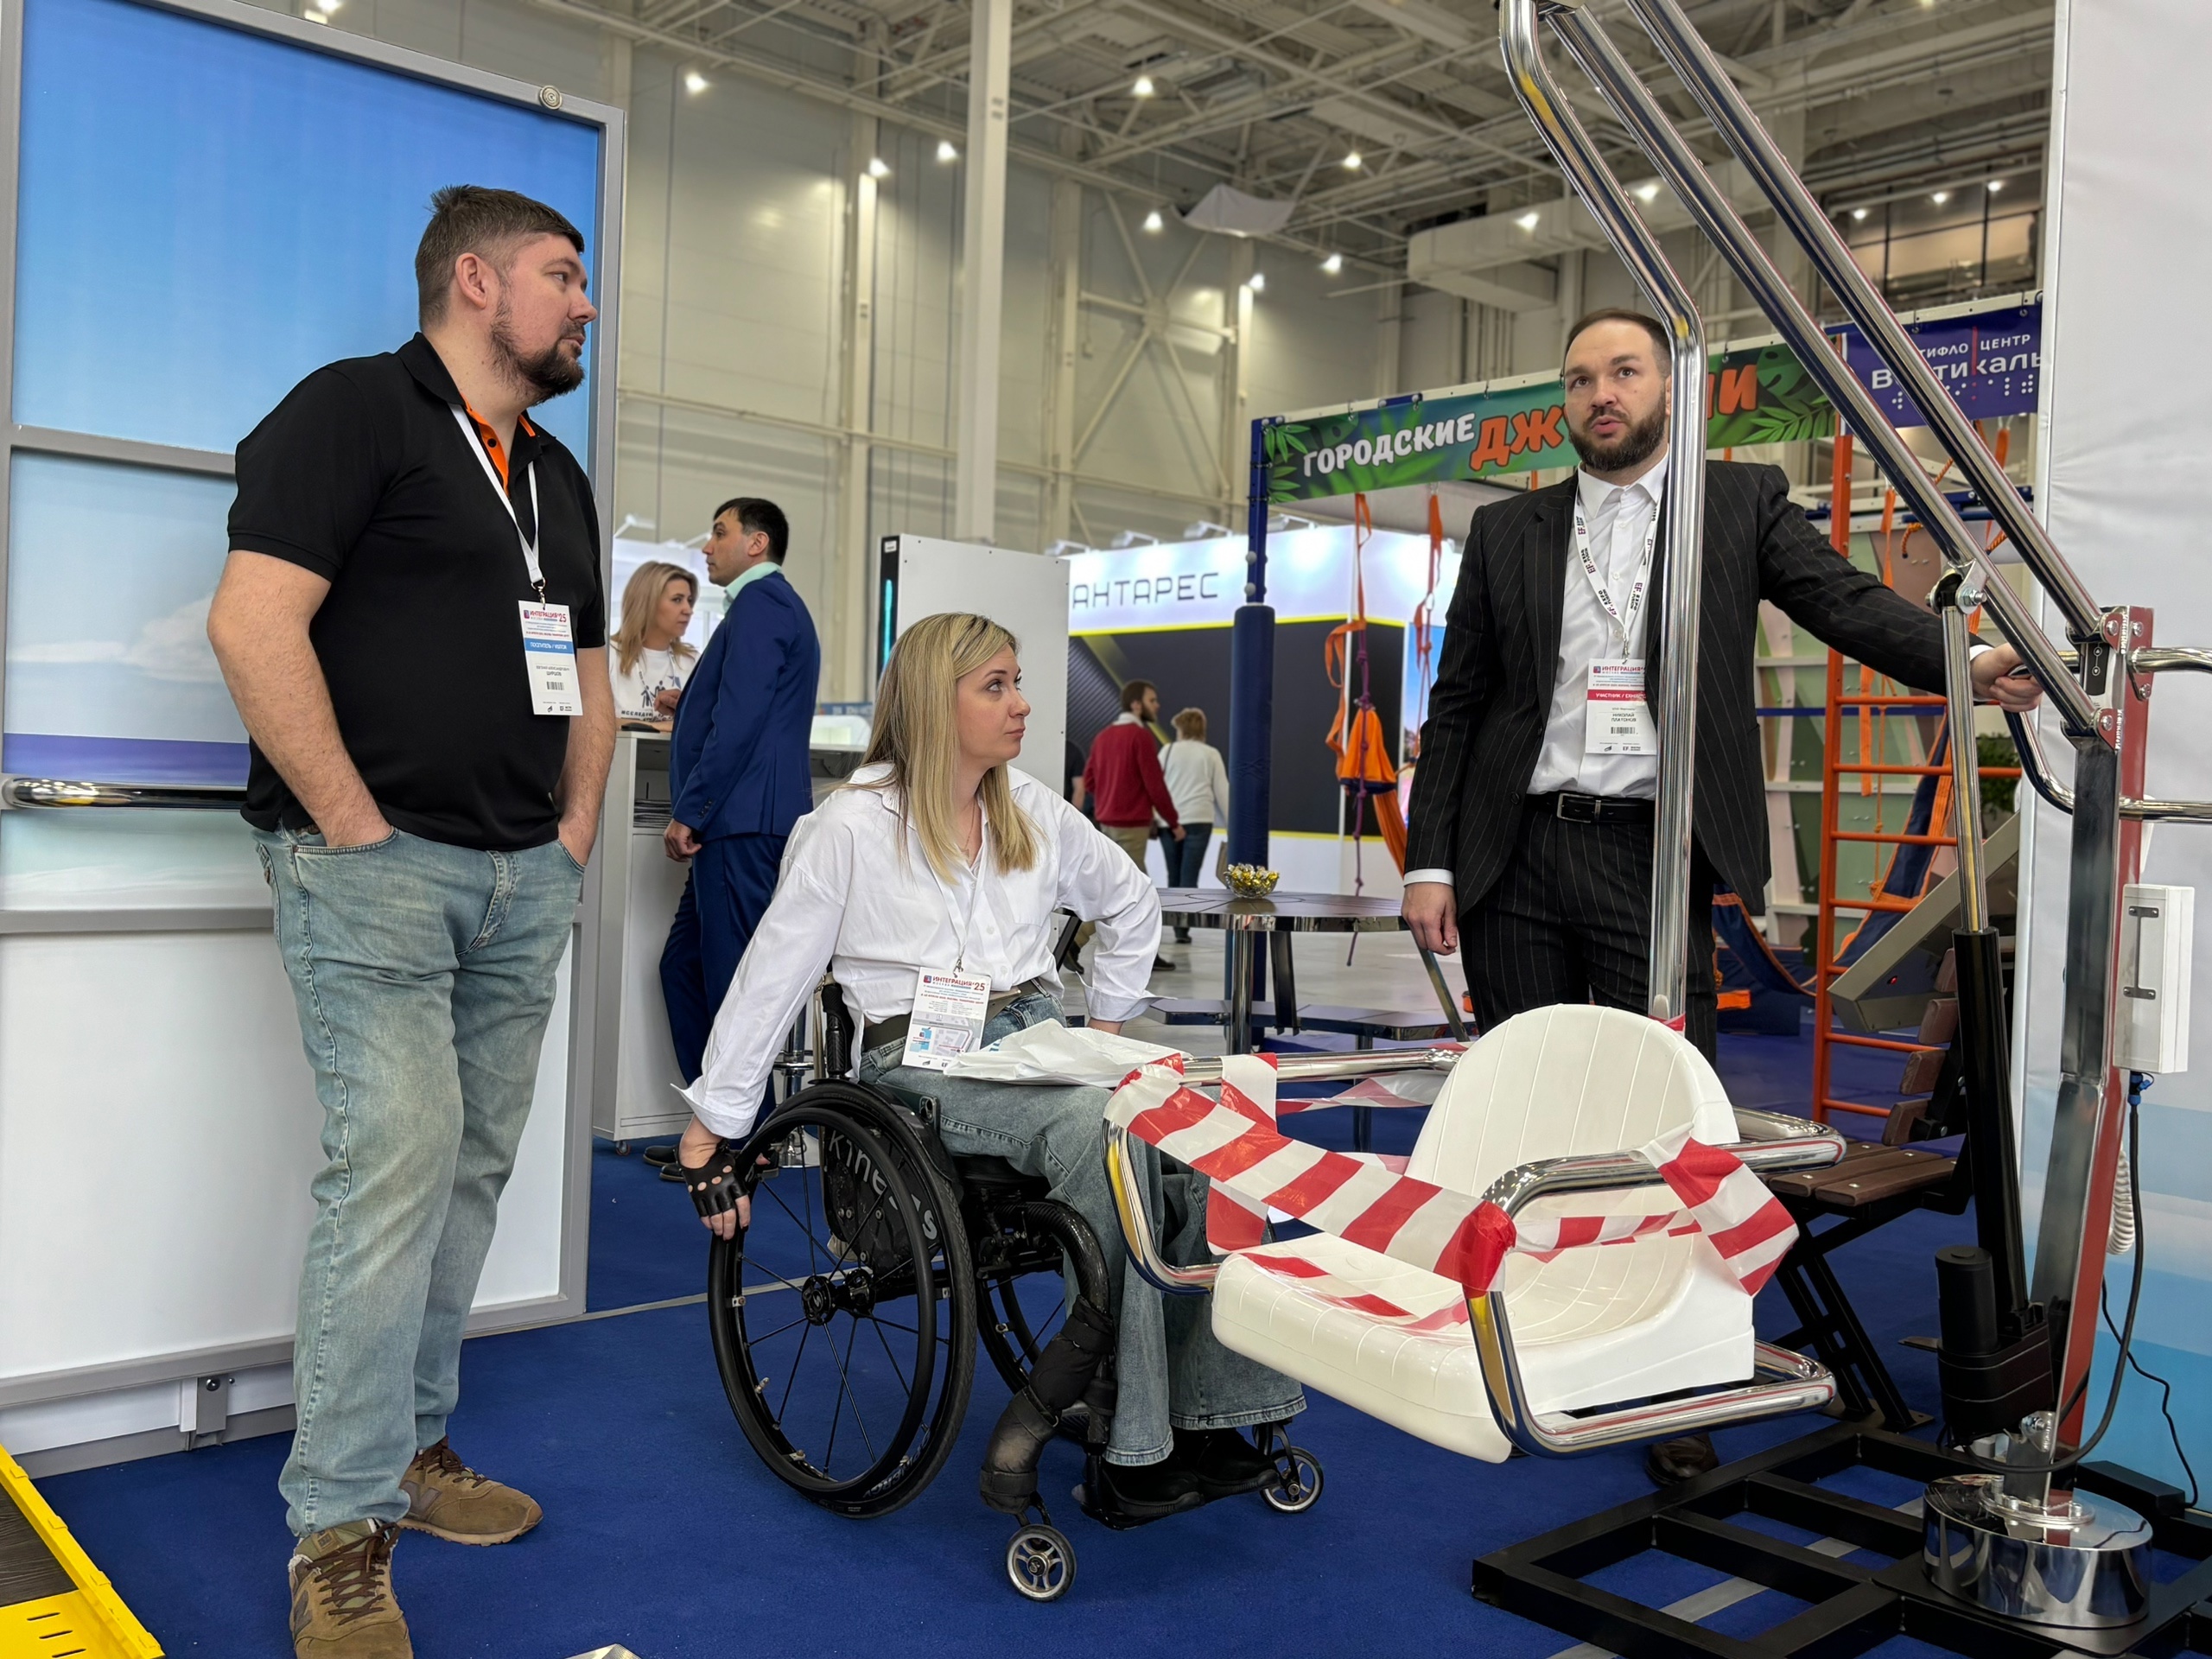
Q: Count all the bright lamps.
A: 14